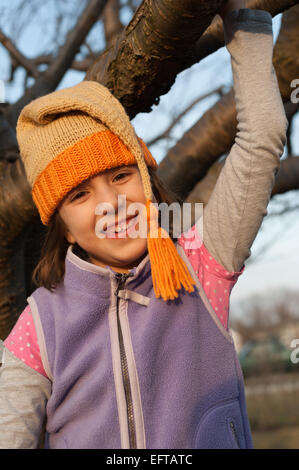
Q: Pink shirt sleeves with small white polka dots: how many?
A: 2